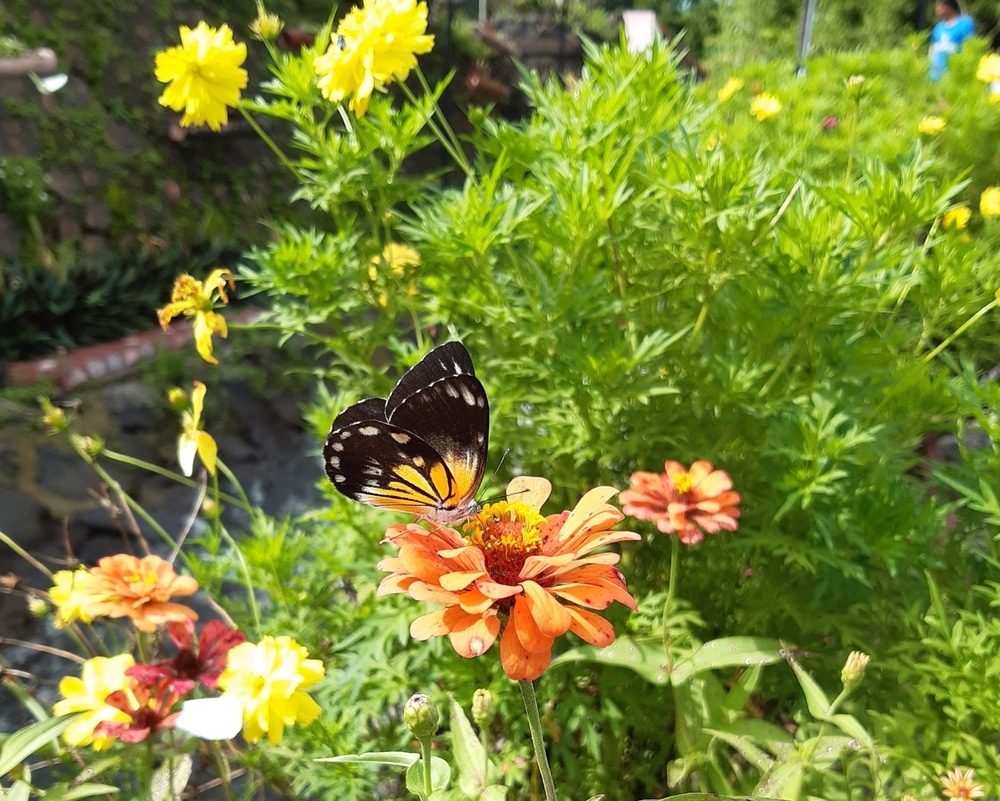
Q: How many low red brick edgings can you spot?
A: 1